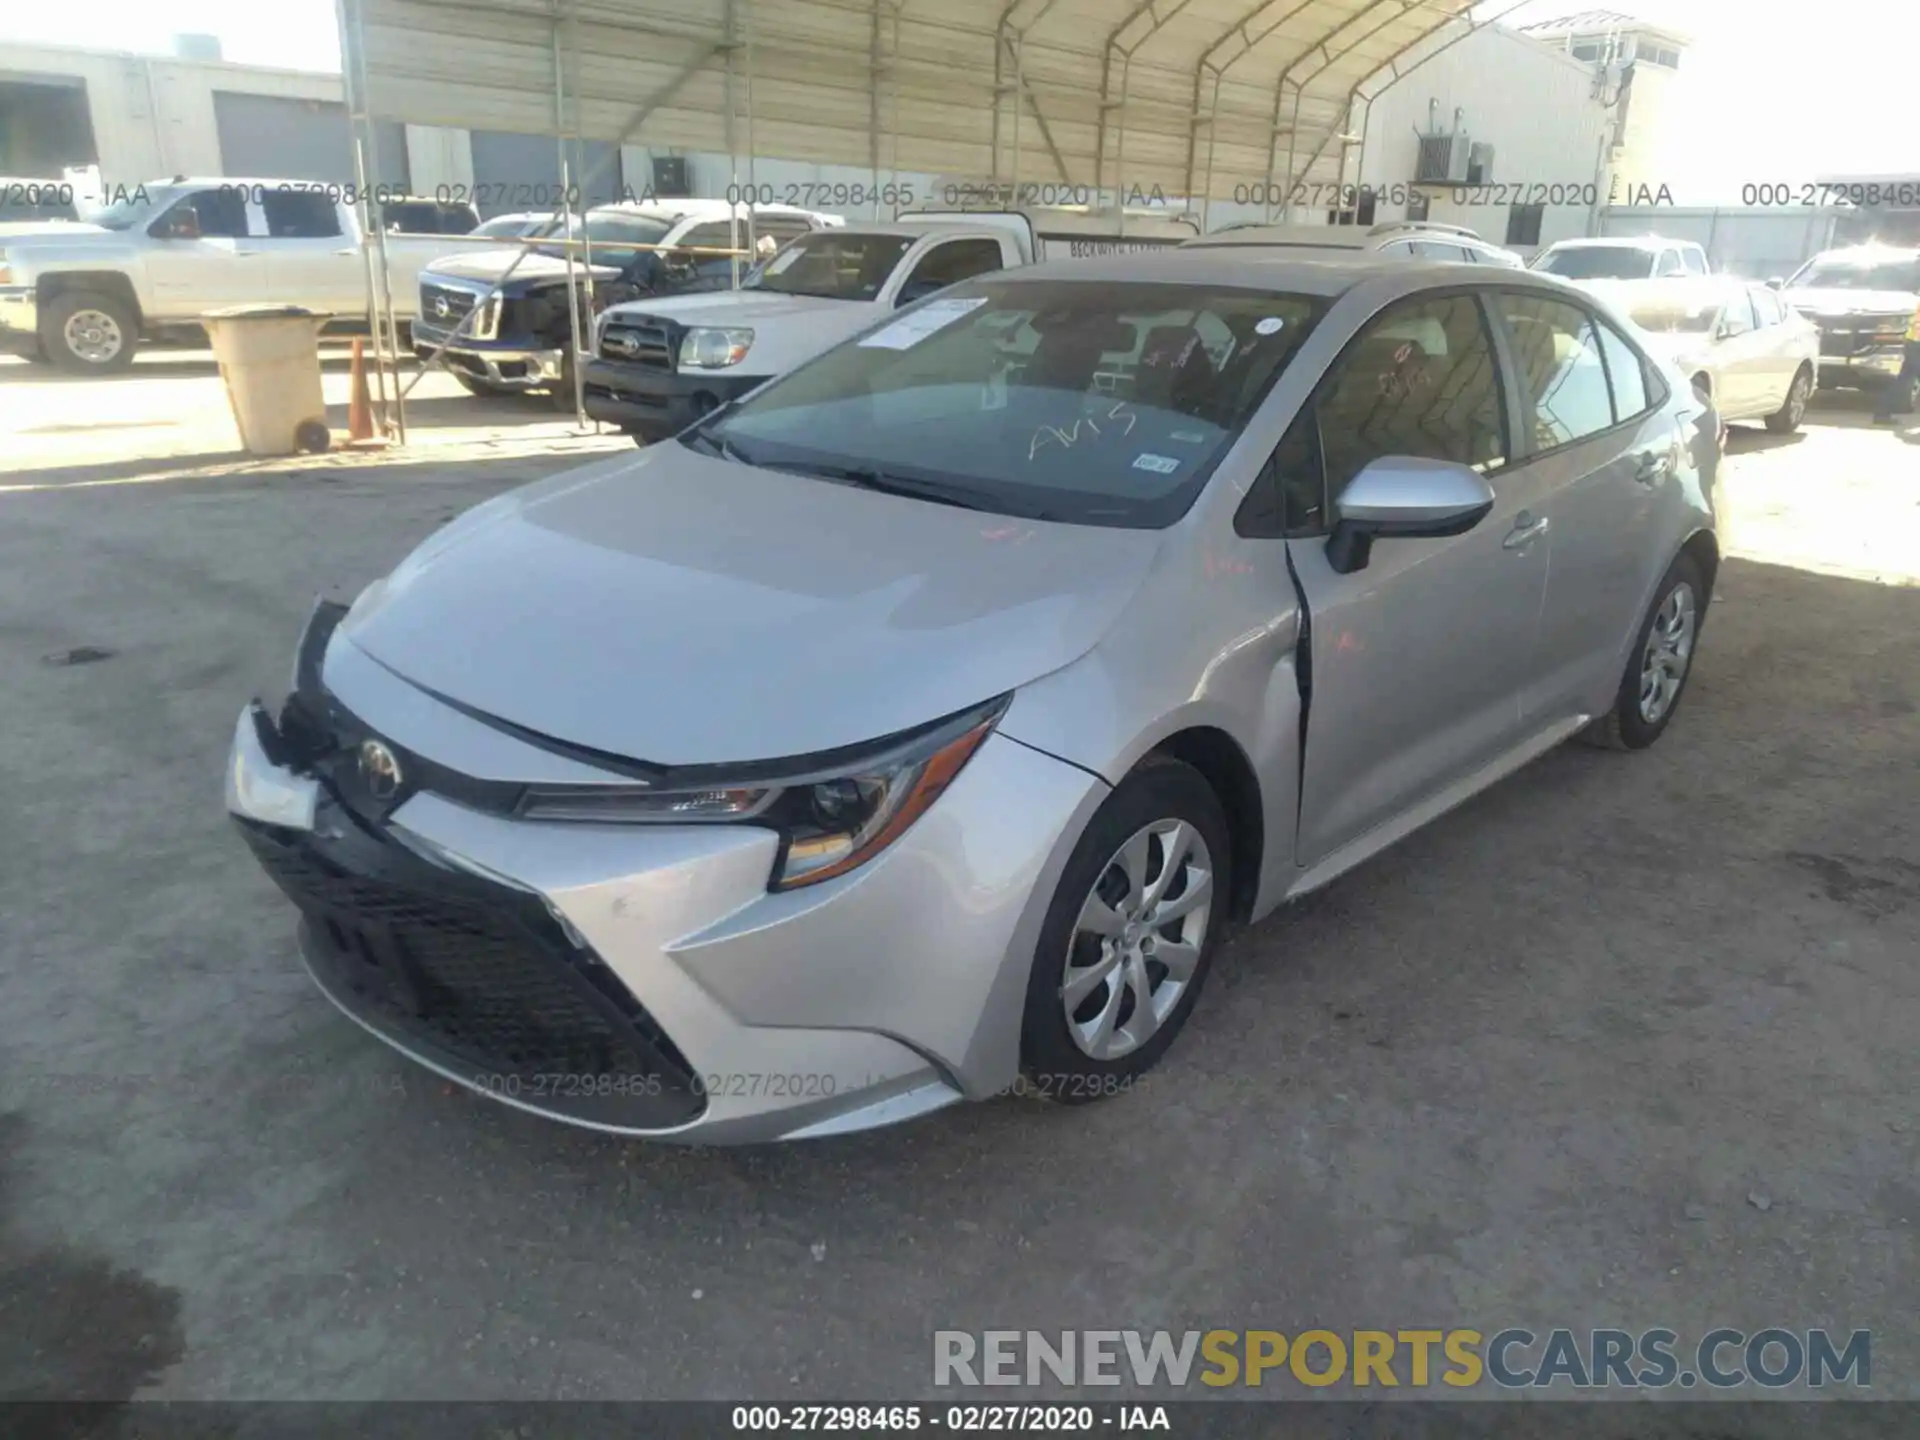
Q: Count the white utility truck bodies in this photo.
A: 1